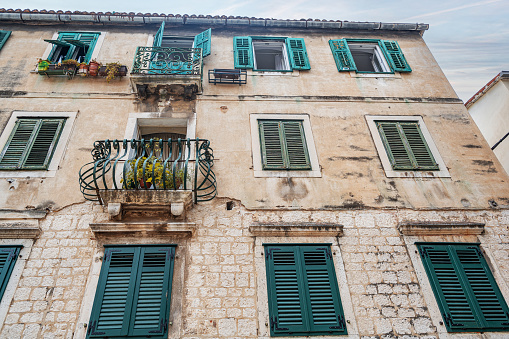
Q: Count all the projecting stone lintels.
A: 4